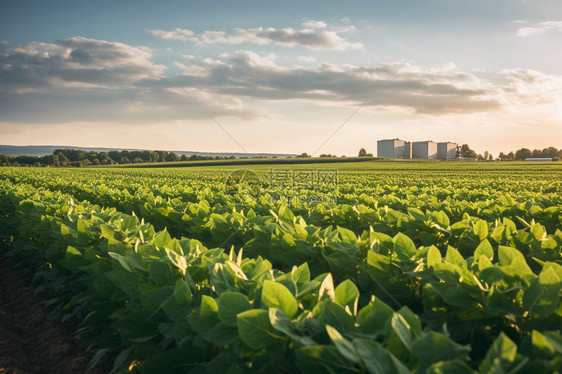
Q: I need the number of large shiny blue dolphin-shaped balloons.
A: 0